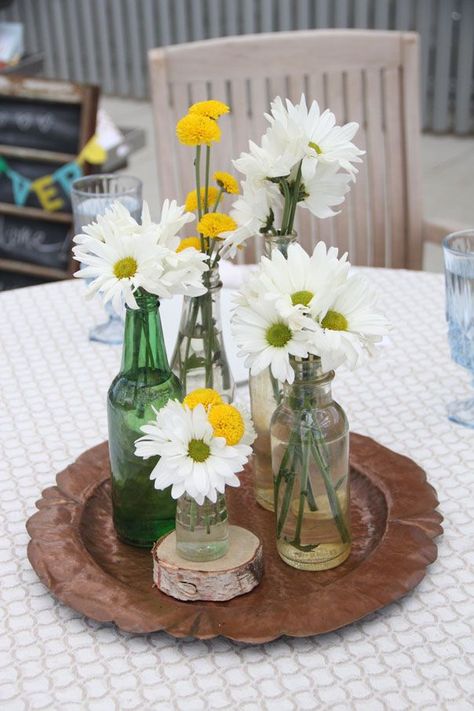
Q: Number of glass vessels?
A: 7